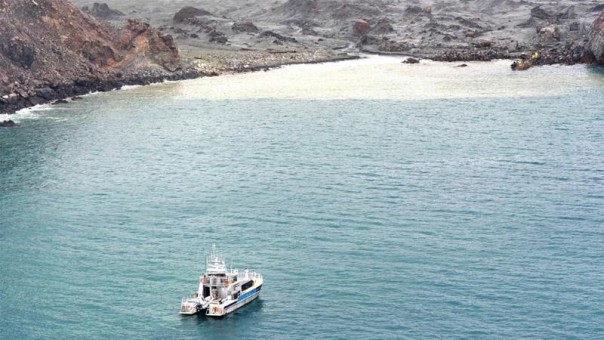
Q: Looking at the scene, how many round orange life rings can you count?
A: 2